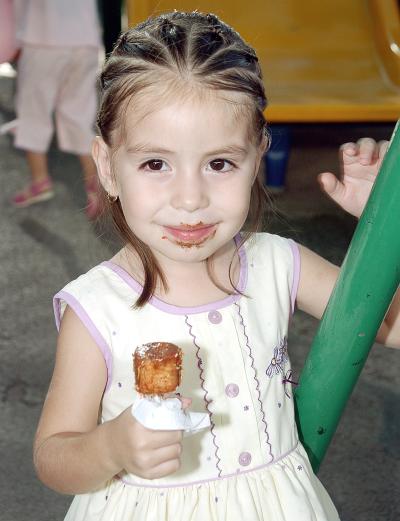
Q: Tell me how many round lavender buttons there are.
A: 3